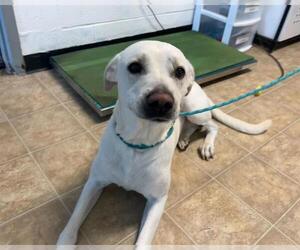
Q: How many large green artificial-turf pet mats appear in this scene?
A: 1